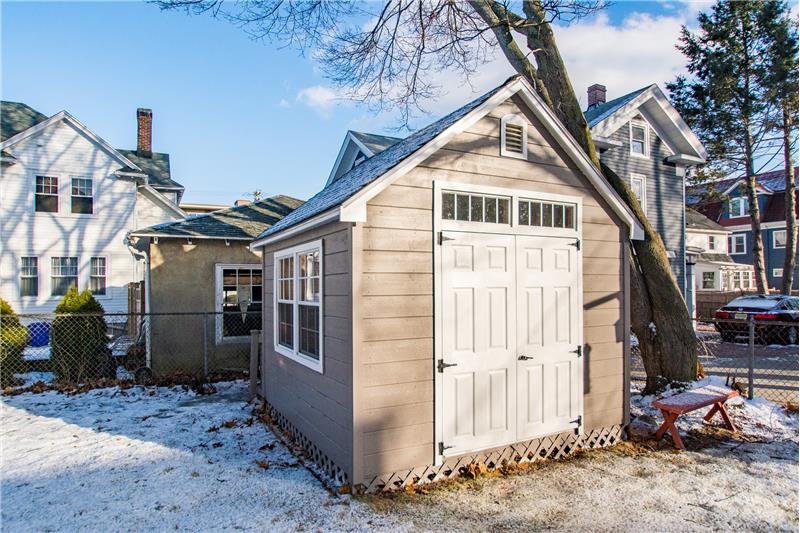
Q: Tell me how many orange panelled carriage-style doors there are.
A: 0